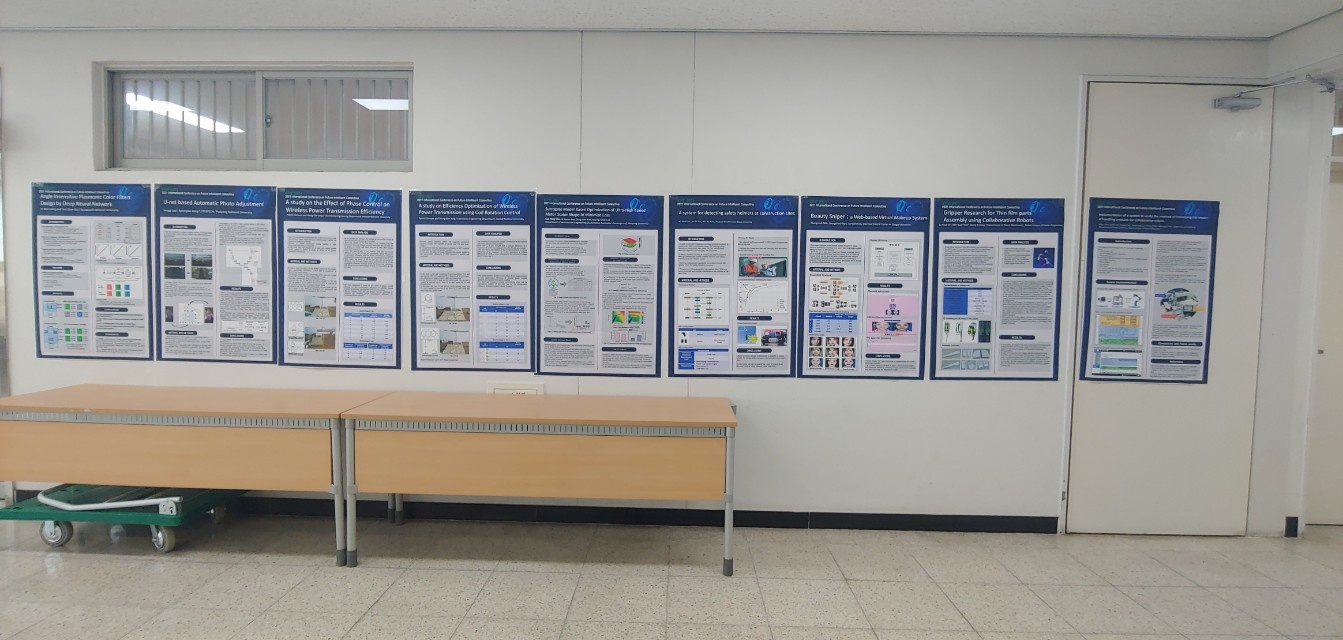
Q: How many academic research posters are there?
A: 9